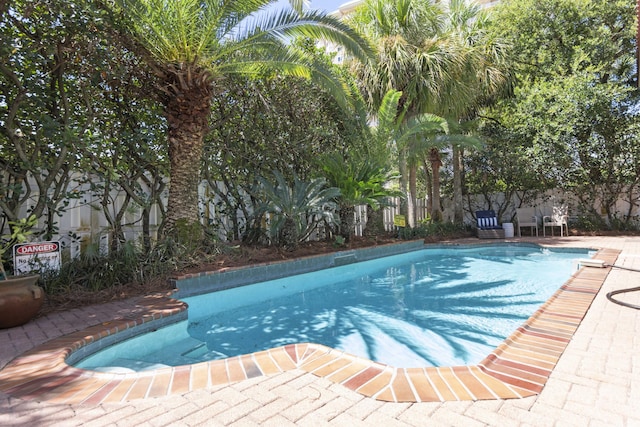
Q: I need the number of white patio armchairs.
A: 2